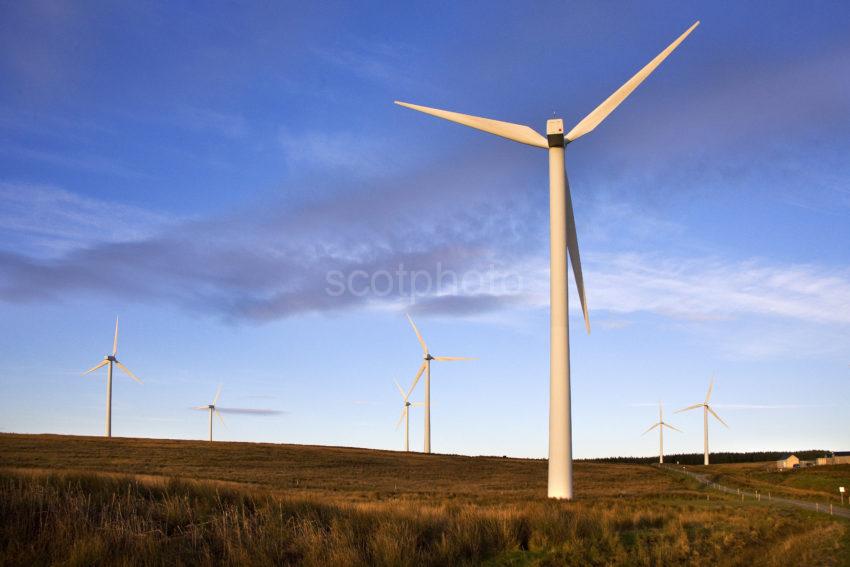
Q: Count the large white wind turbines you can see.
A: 7